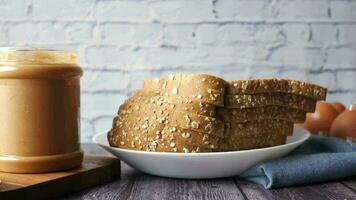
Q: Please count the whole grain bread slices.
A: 5